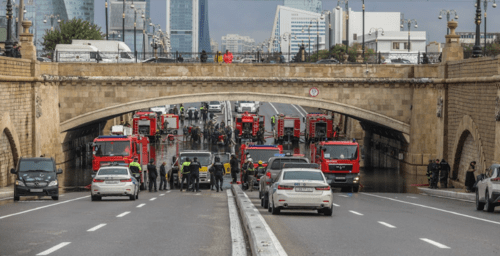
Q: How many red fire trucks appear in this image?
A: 8